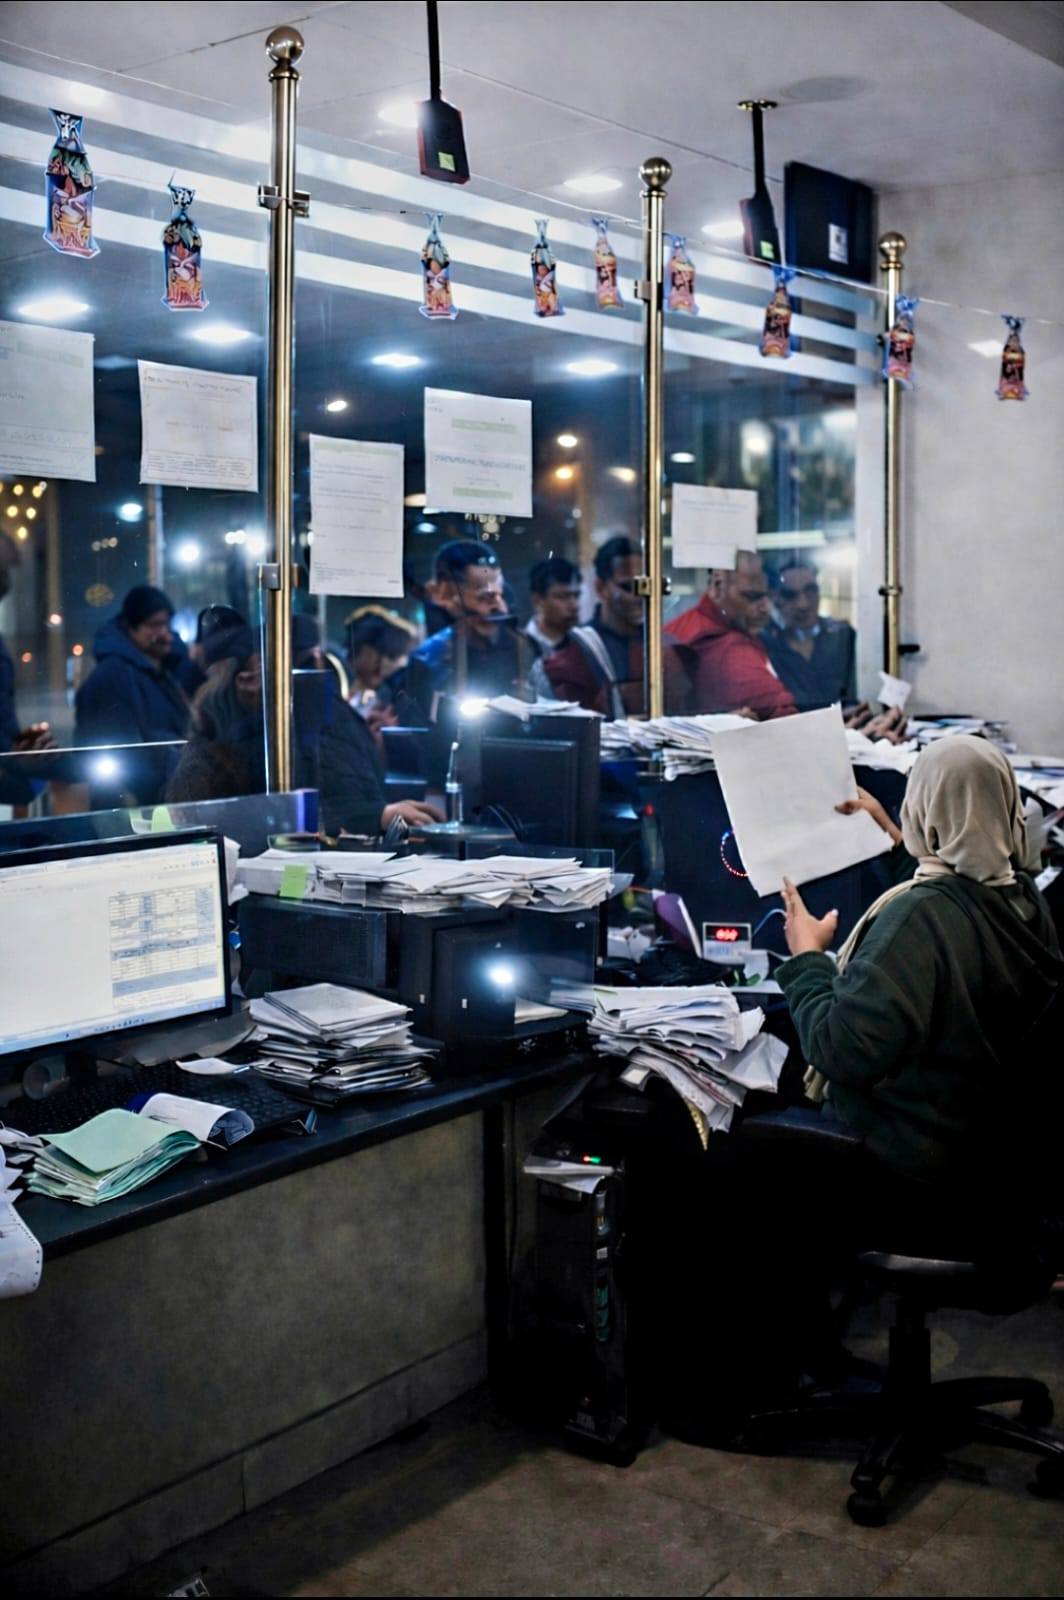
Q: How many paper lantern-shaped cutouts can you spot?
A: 9